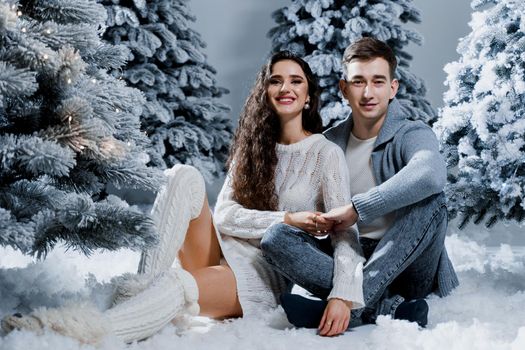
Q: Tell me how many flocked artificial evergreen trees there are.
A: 4